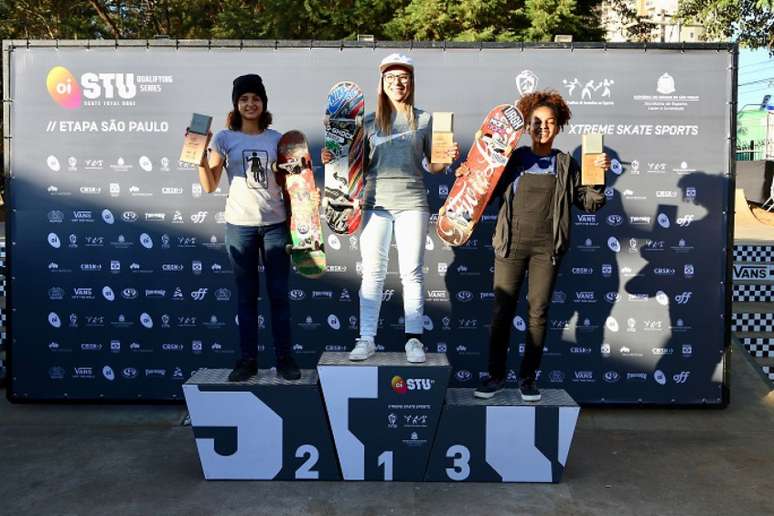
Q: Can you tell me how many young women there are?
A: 3